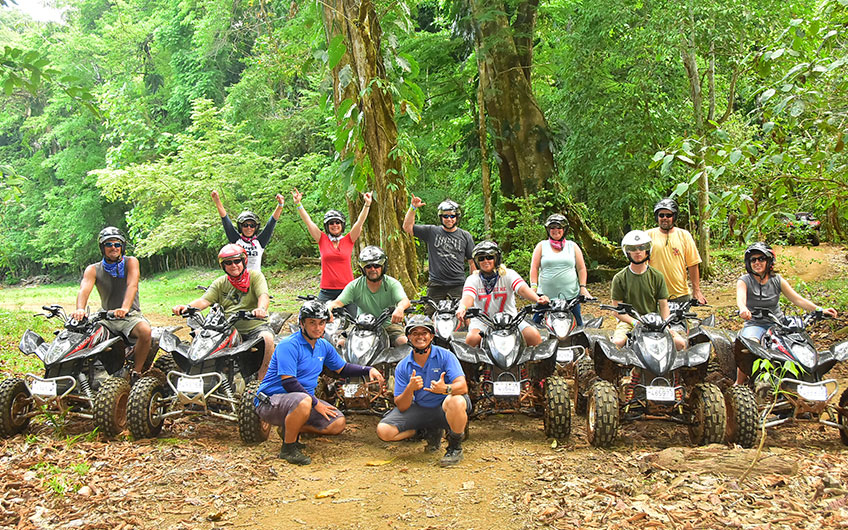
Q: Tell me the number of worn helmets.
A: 13